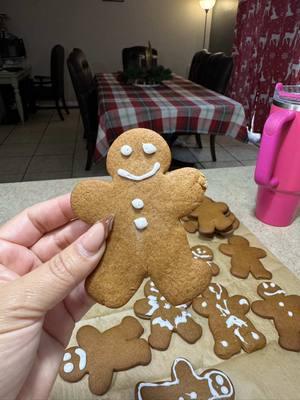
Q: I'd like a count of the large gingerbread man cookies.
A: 1